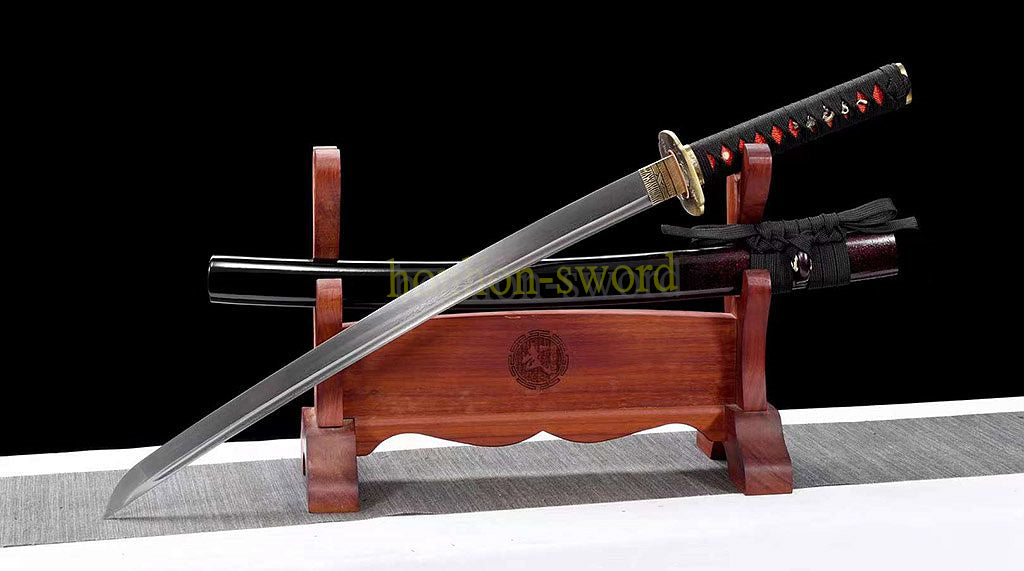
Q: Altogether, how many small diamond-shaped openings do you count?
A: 11